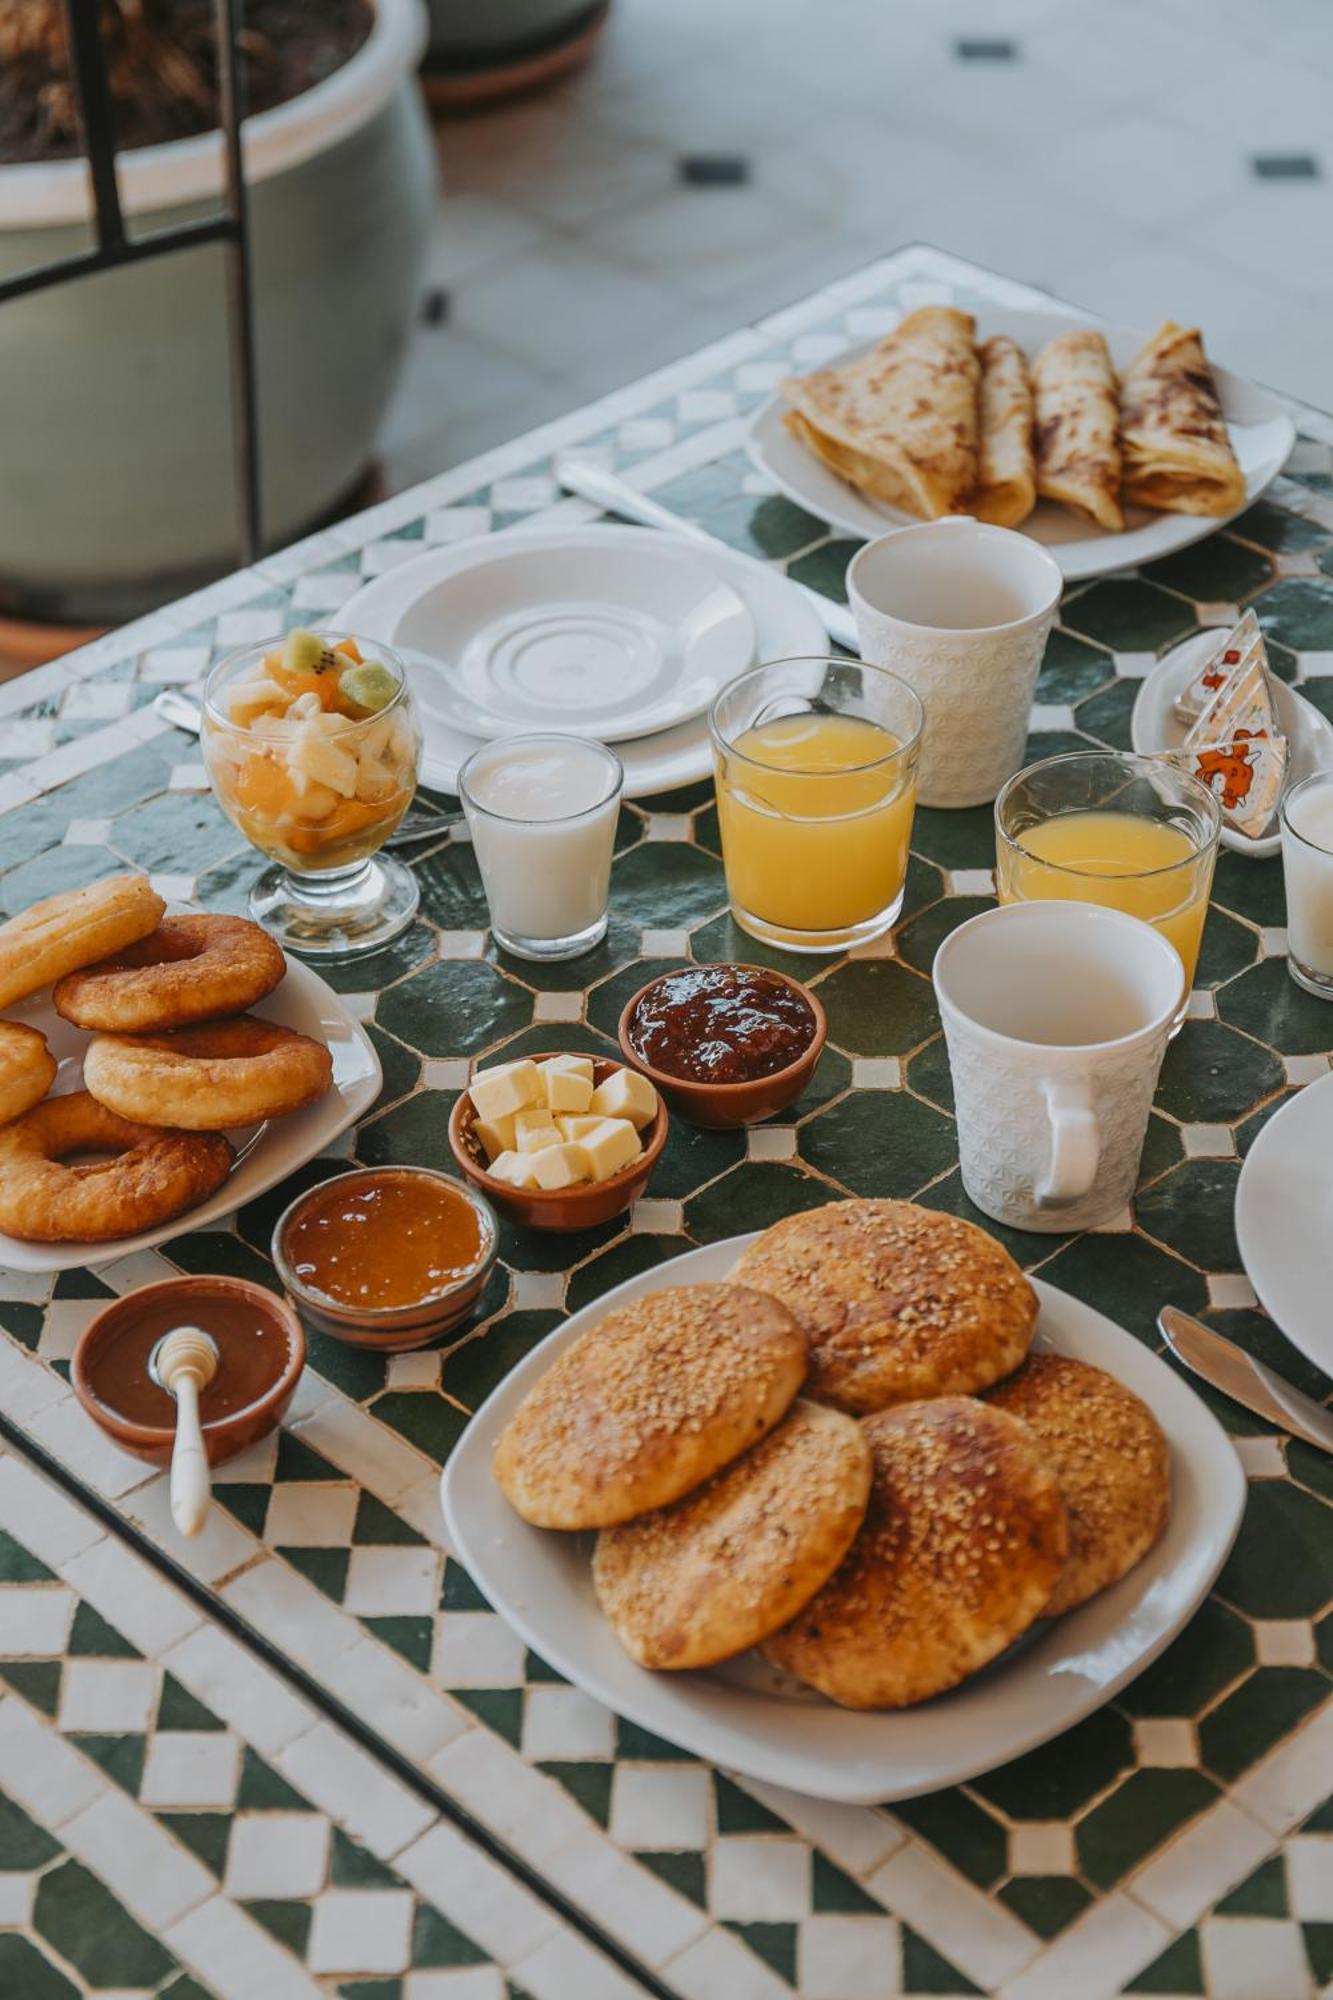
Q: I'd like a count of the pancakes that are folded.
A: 4